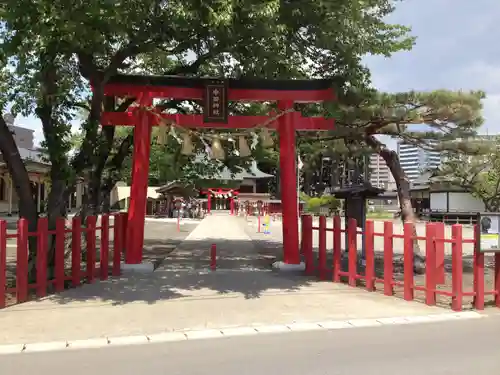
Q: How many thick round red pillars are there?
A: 2